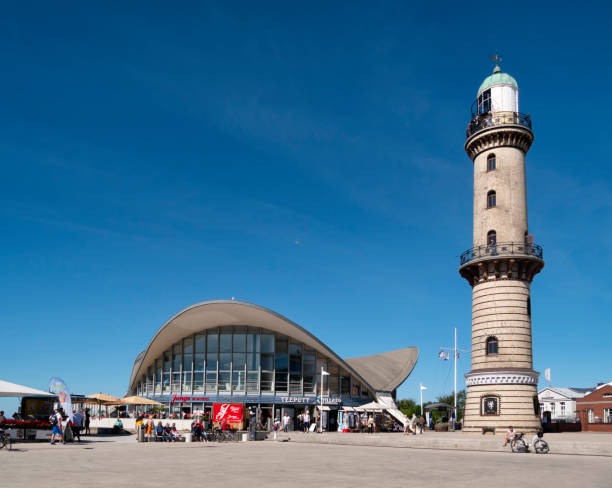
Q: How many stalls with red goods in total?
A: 1